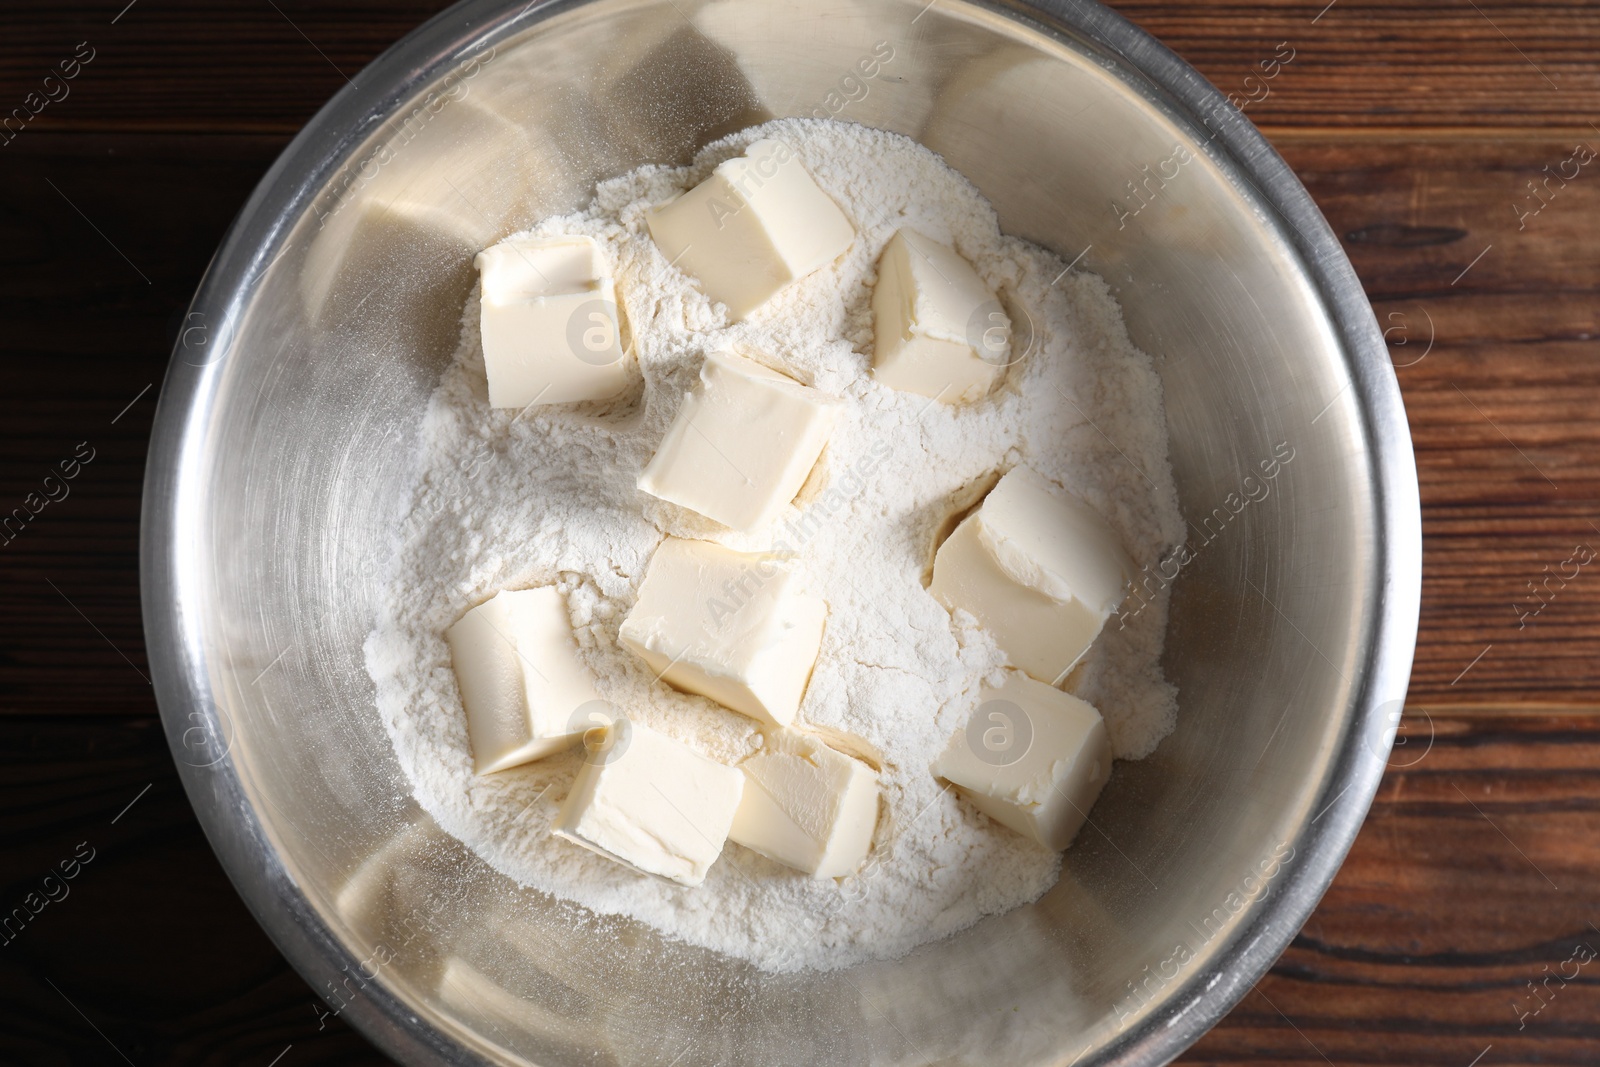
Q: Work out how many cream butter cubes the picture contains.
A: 10